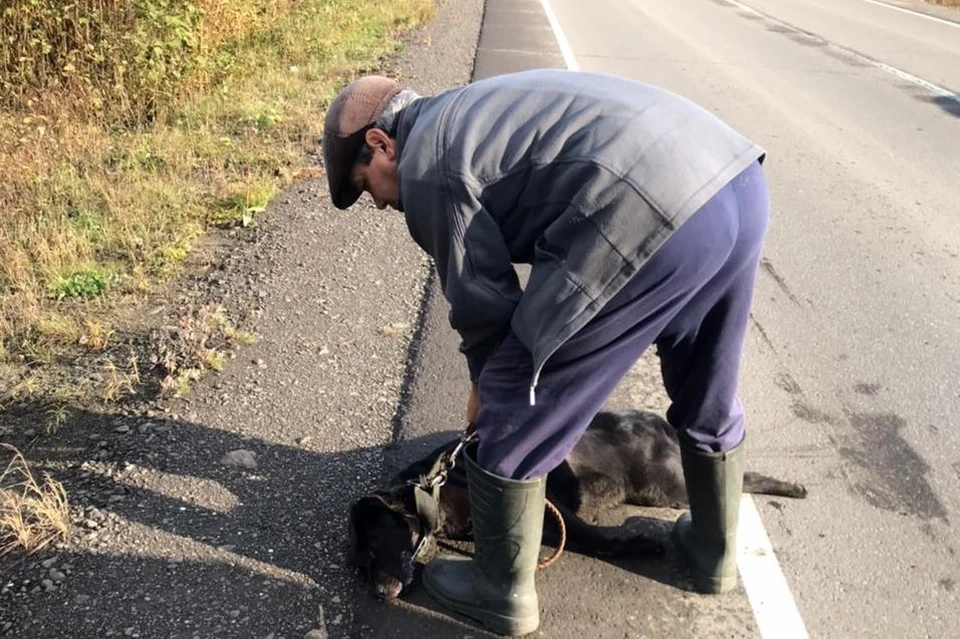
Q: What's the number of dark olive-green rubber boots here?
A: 2